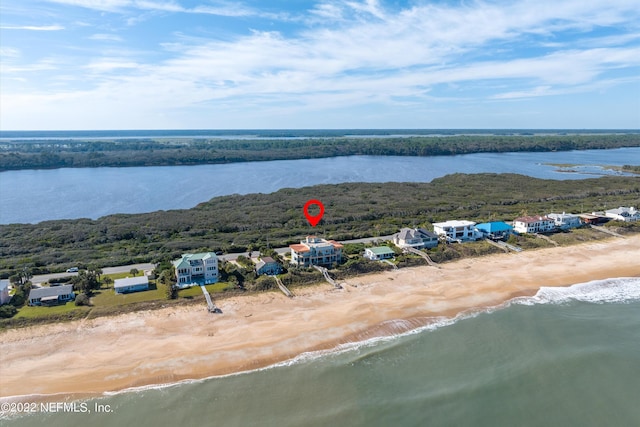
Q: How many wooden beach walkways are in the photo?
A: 9